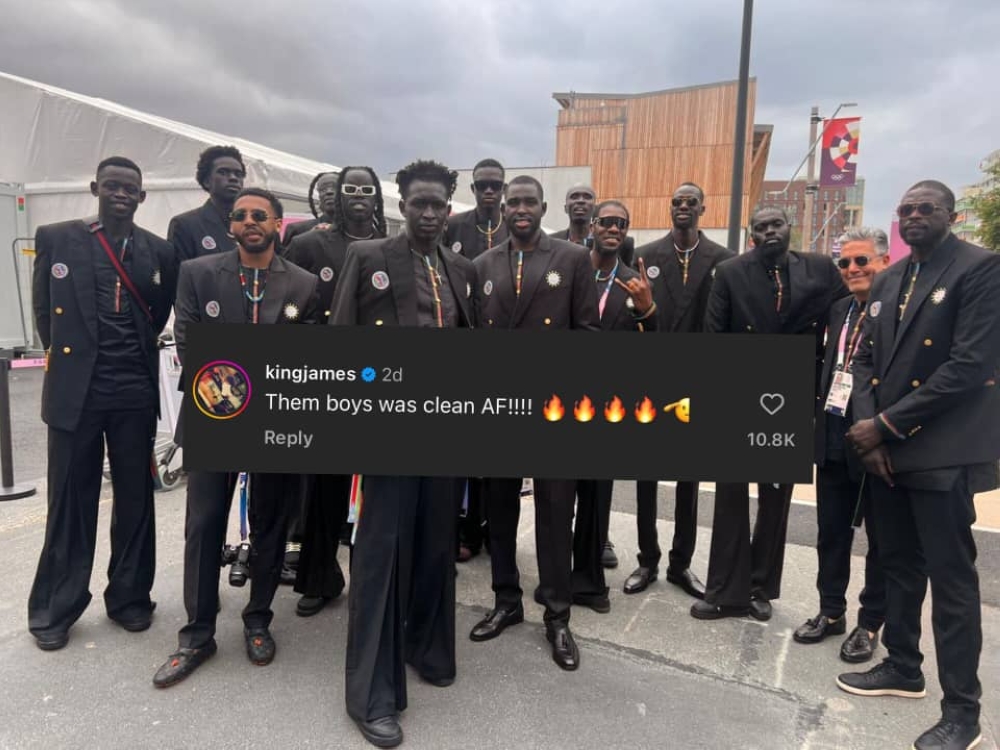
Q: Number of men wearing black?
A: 14